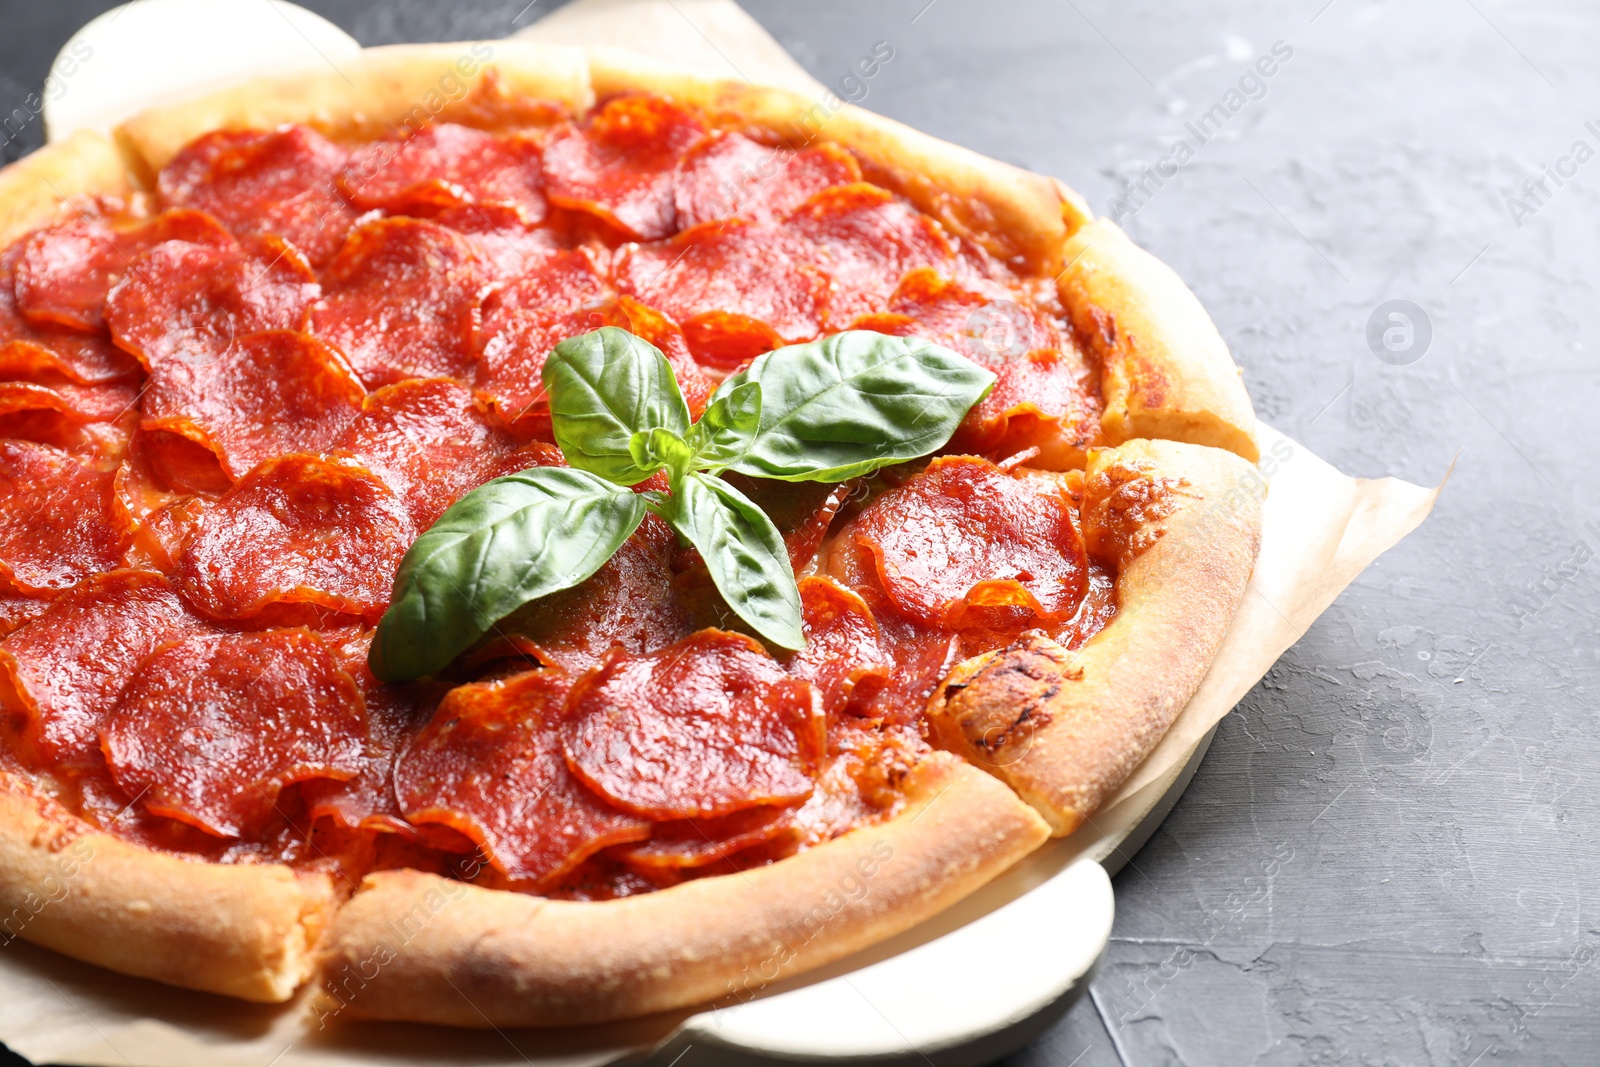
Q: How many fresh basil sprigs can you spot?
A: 1